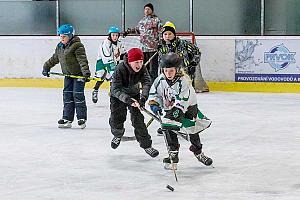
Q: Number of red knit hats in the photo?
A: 1